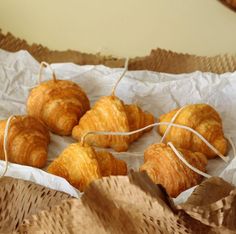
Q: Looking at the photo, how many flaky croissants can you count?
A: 6